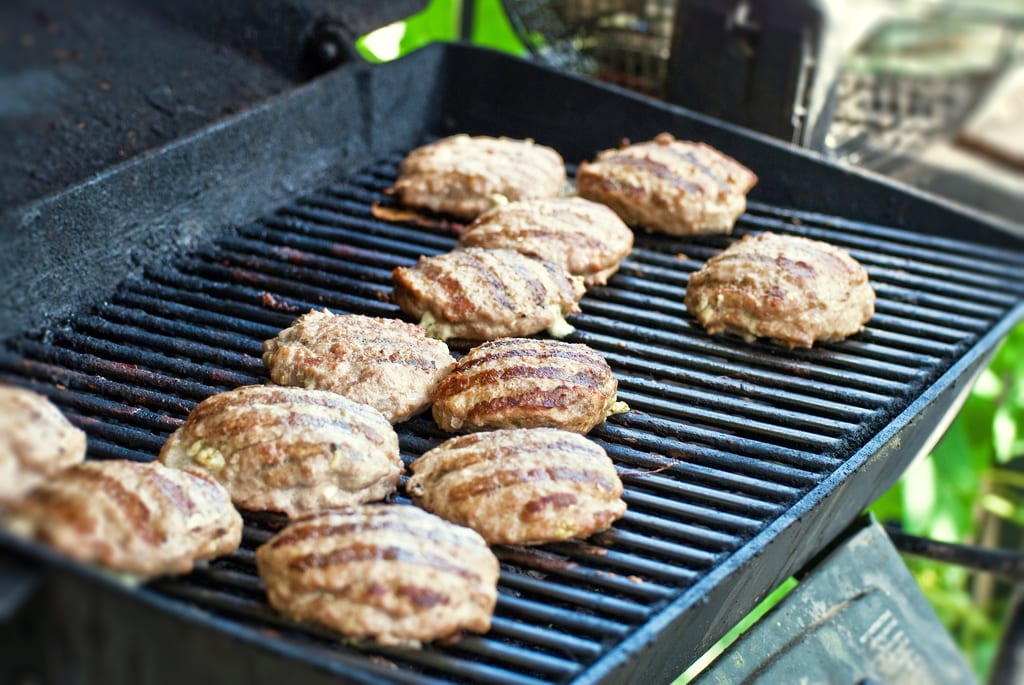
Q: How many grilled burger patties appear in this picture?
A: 12